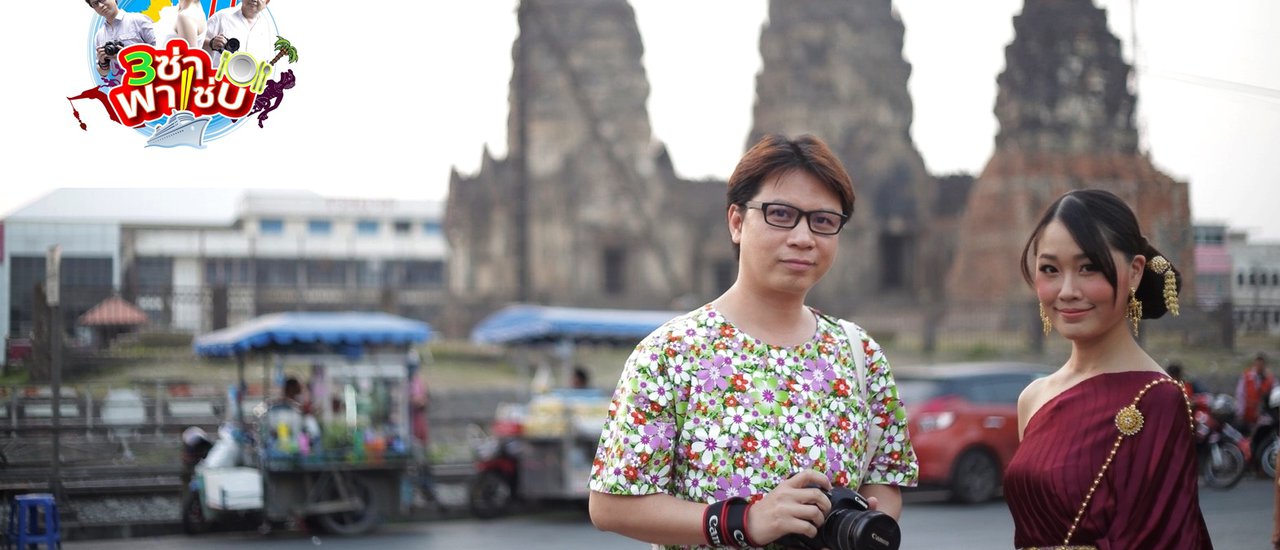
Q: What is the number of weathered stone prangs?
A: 3